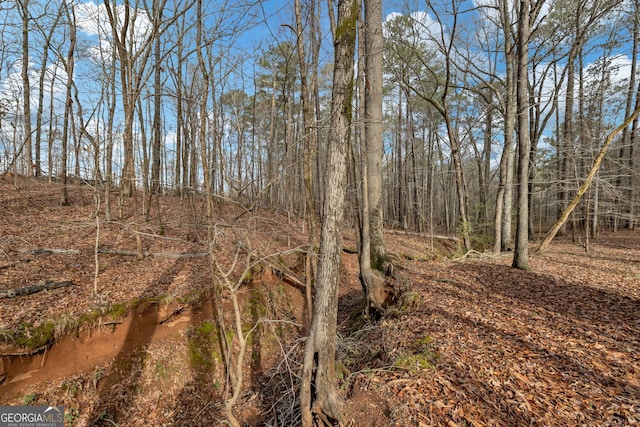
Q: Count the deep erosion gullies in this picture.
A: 1